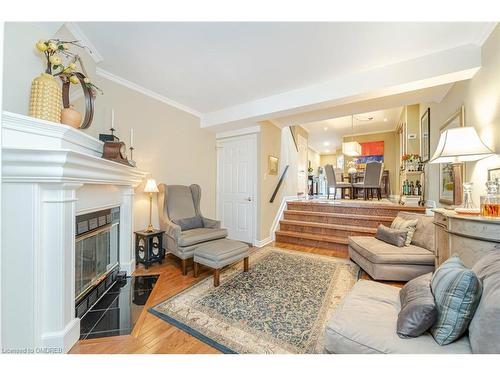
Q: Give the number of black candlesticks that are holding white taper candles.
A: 2